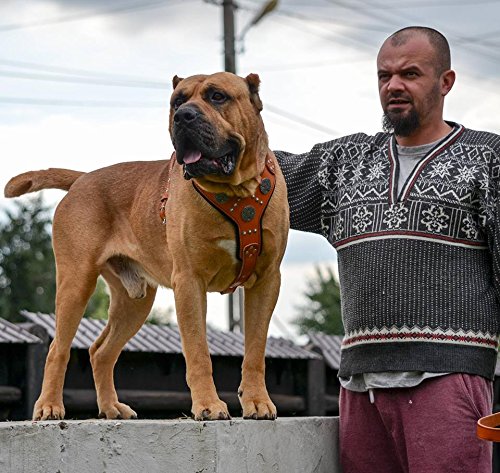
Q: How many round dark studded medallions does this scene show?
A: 3